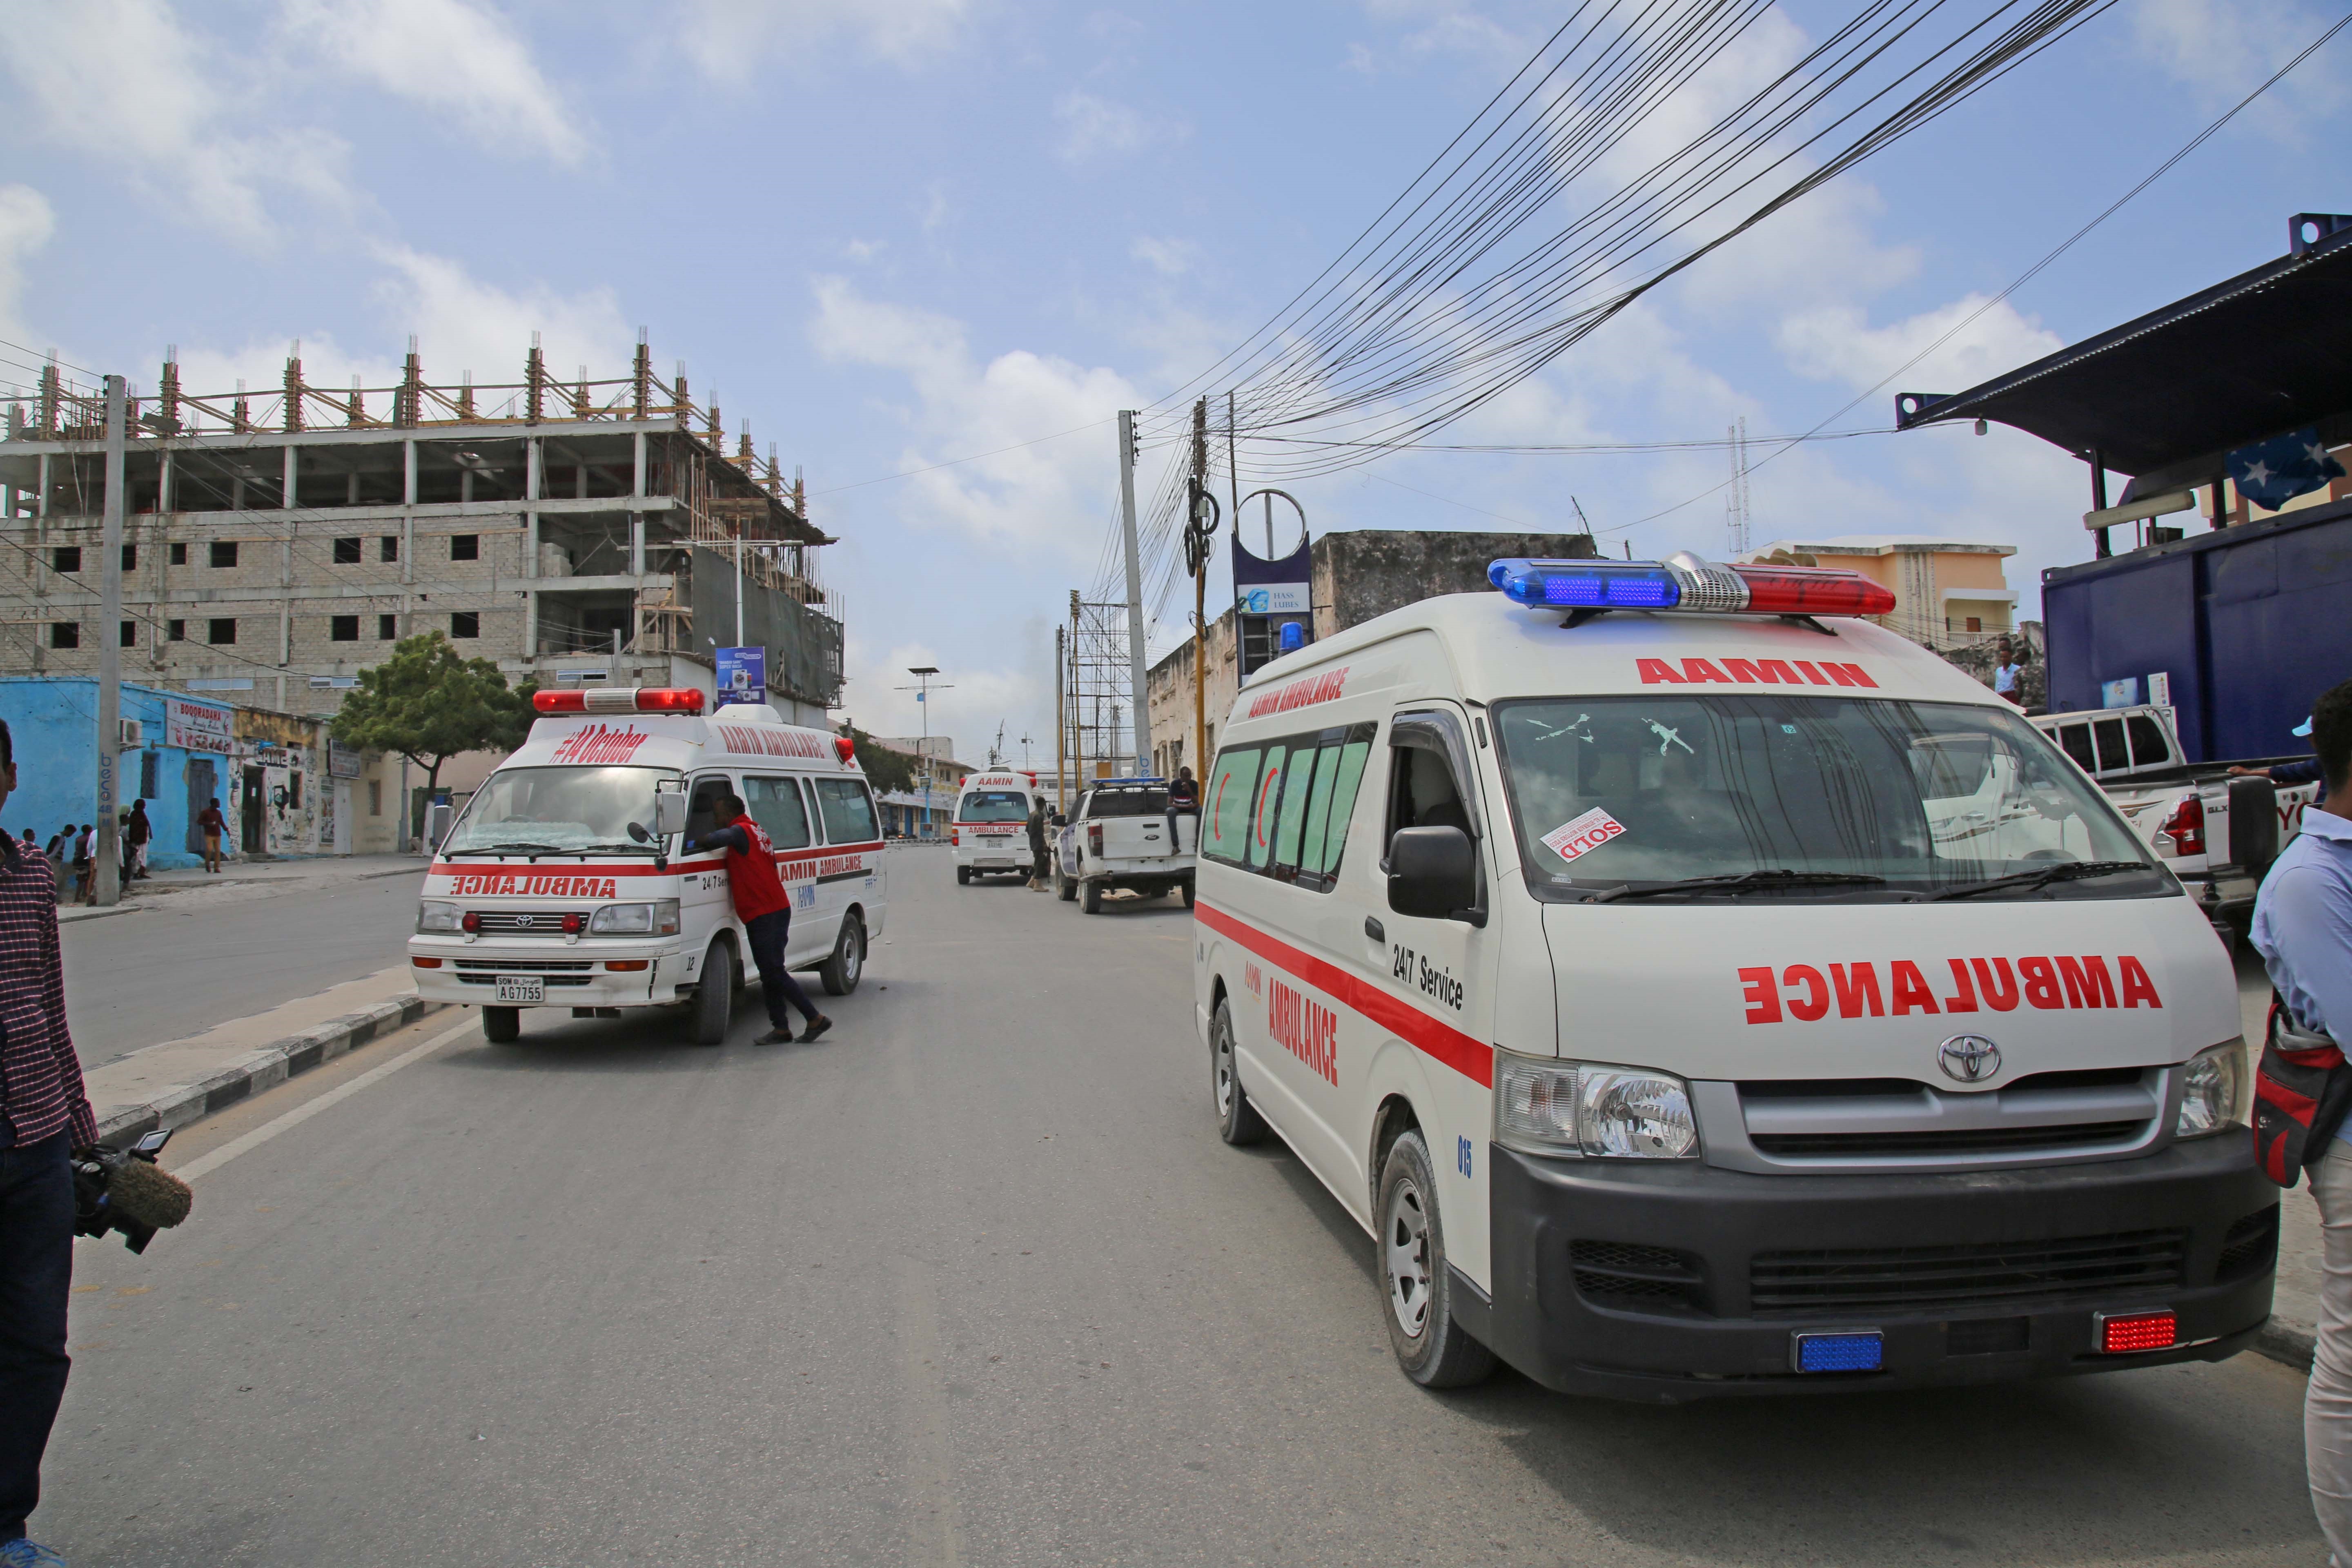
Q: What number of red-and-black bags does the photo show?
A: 1